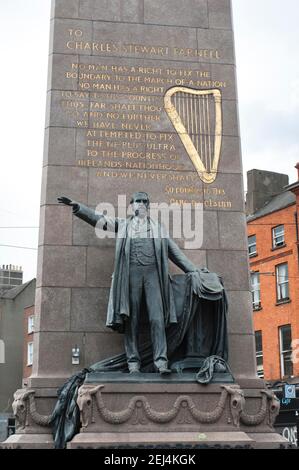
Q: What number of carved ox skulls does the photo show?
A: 4